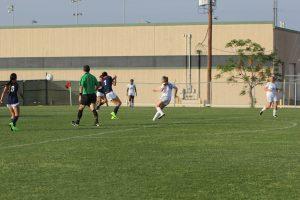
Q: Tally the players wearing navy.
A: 3